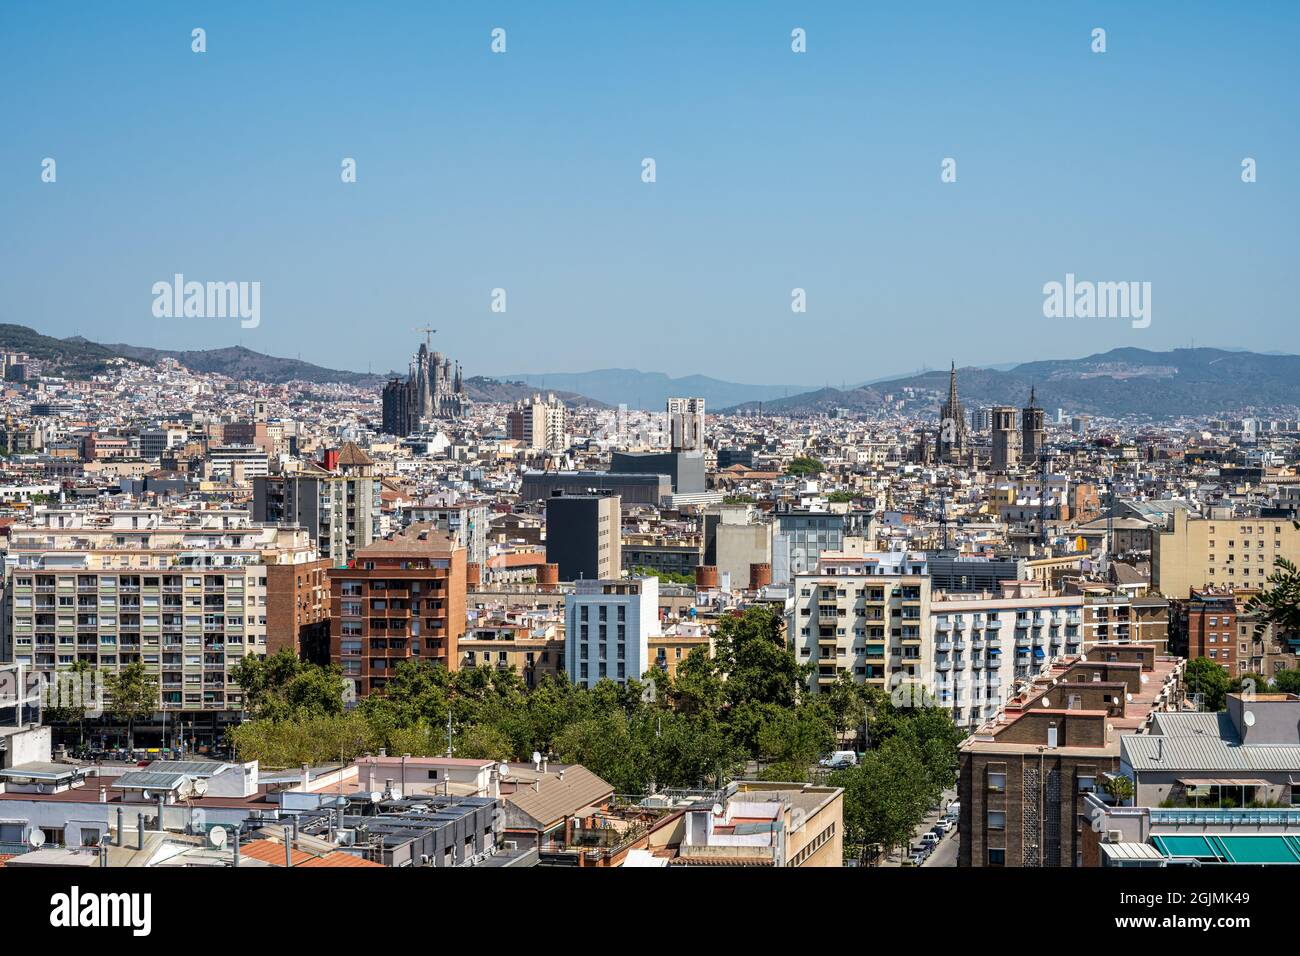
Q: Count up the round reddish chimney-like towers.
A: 4